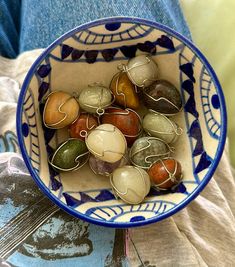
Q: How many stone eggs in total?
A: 14